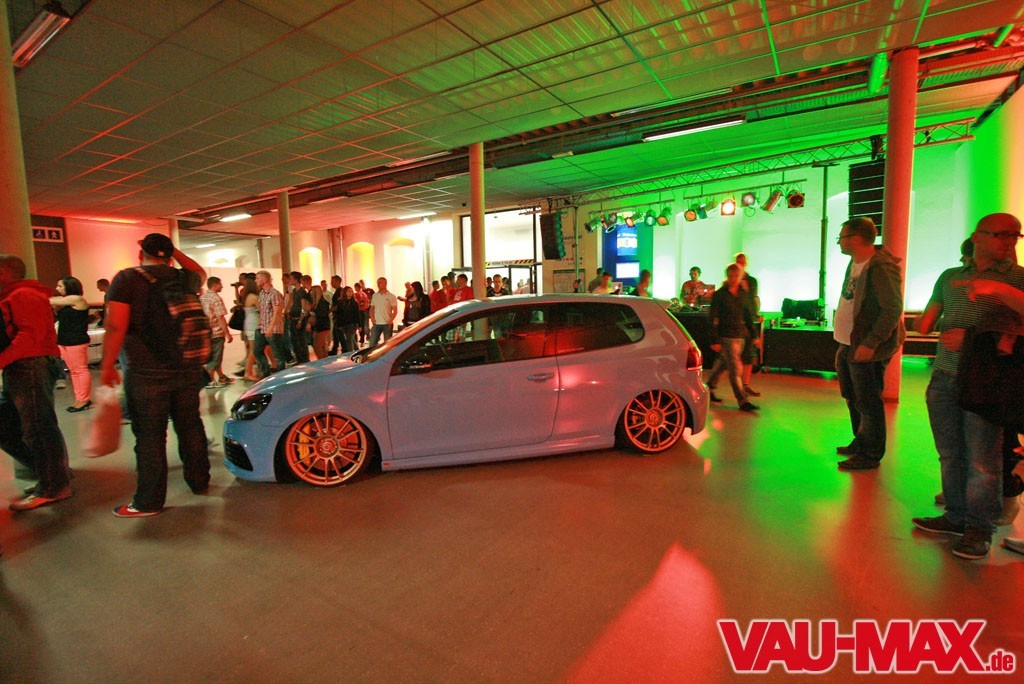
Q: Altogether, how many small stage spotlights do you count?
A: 12